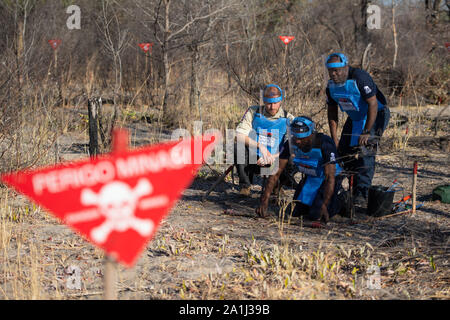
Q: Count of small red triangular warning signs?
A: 3